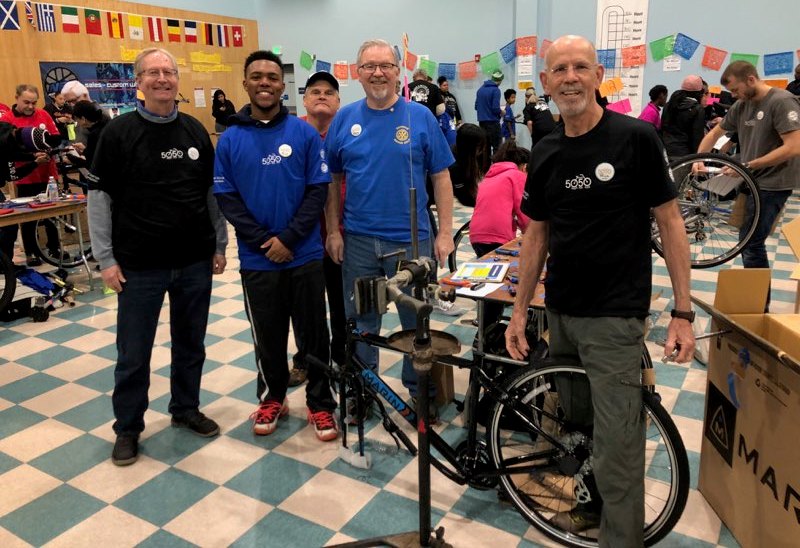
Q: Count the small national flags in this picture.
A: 13